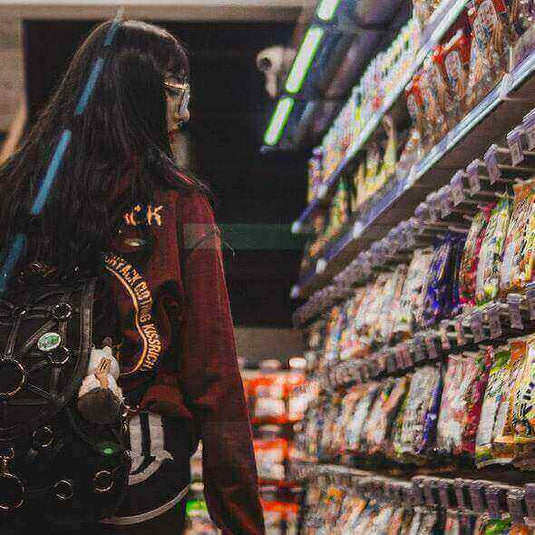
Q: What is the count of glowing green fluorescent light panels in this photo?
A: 3